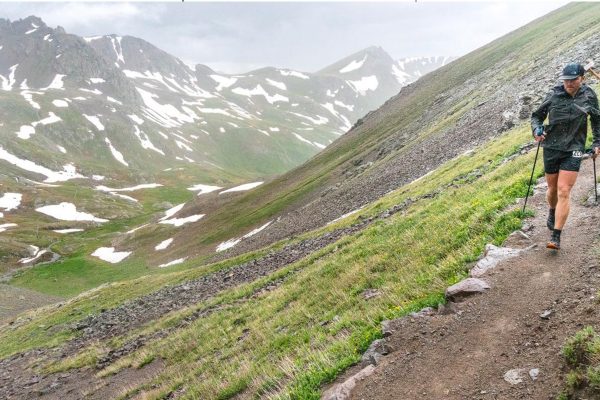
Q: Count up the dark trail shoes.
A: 2